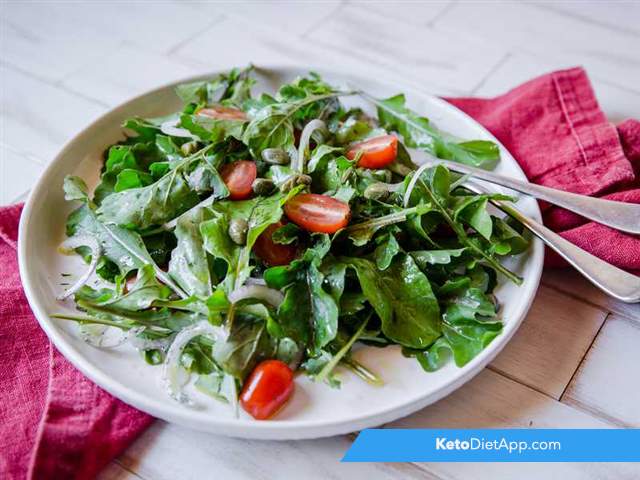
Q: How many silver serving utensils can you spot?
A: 2